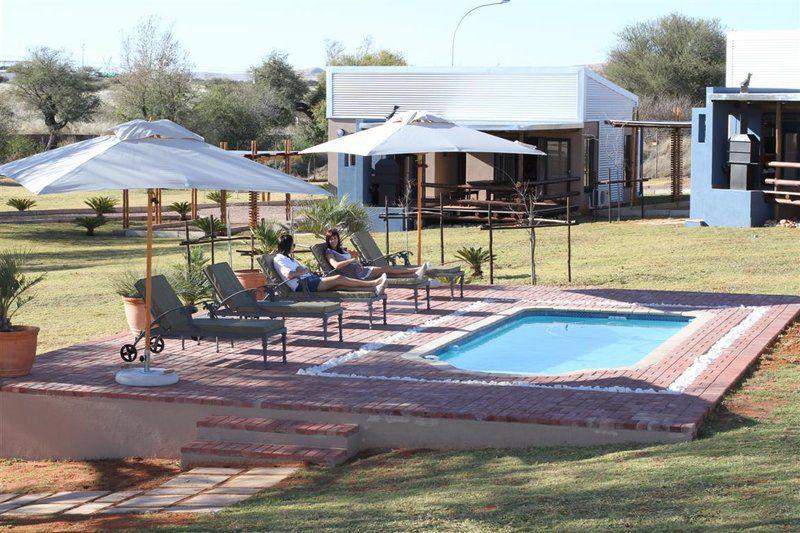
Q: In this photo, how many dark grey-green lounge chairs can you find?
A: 5